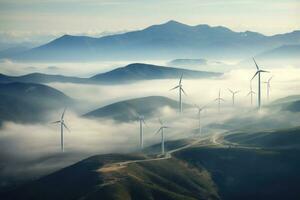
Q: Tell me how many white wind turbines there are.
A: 10